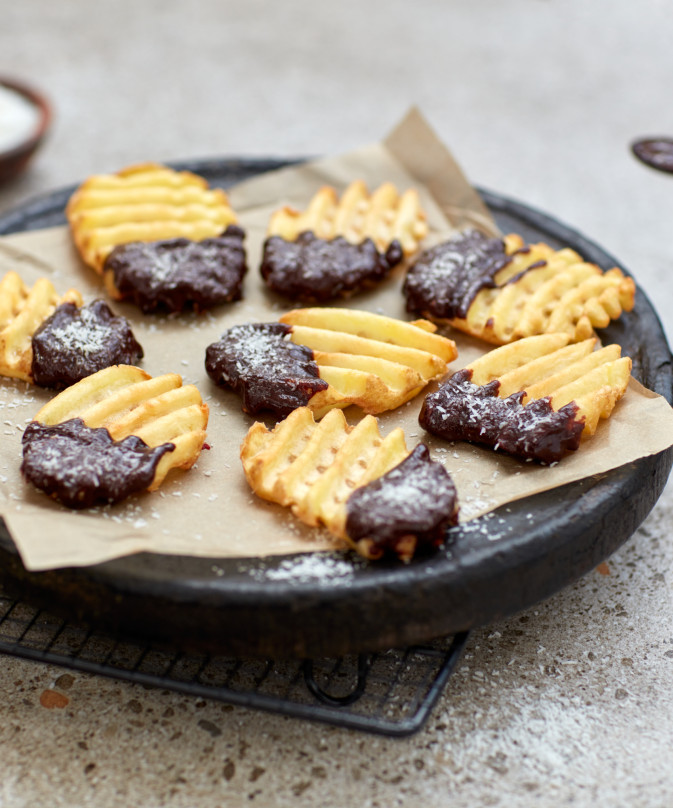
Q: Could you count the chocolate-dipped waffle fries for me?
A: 8